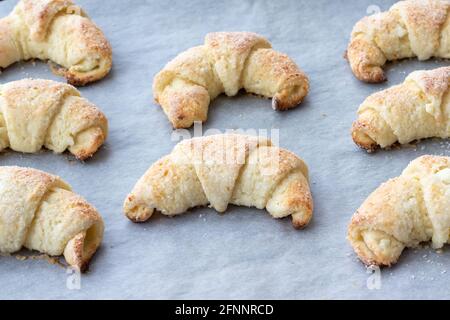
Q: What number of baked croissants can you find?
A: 8